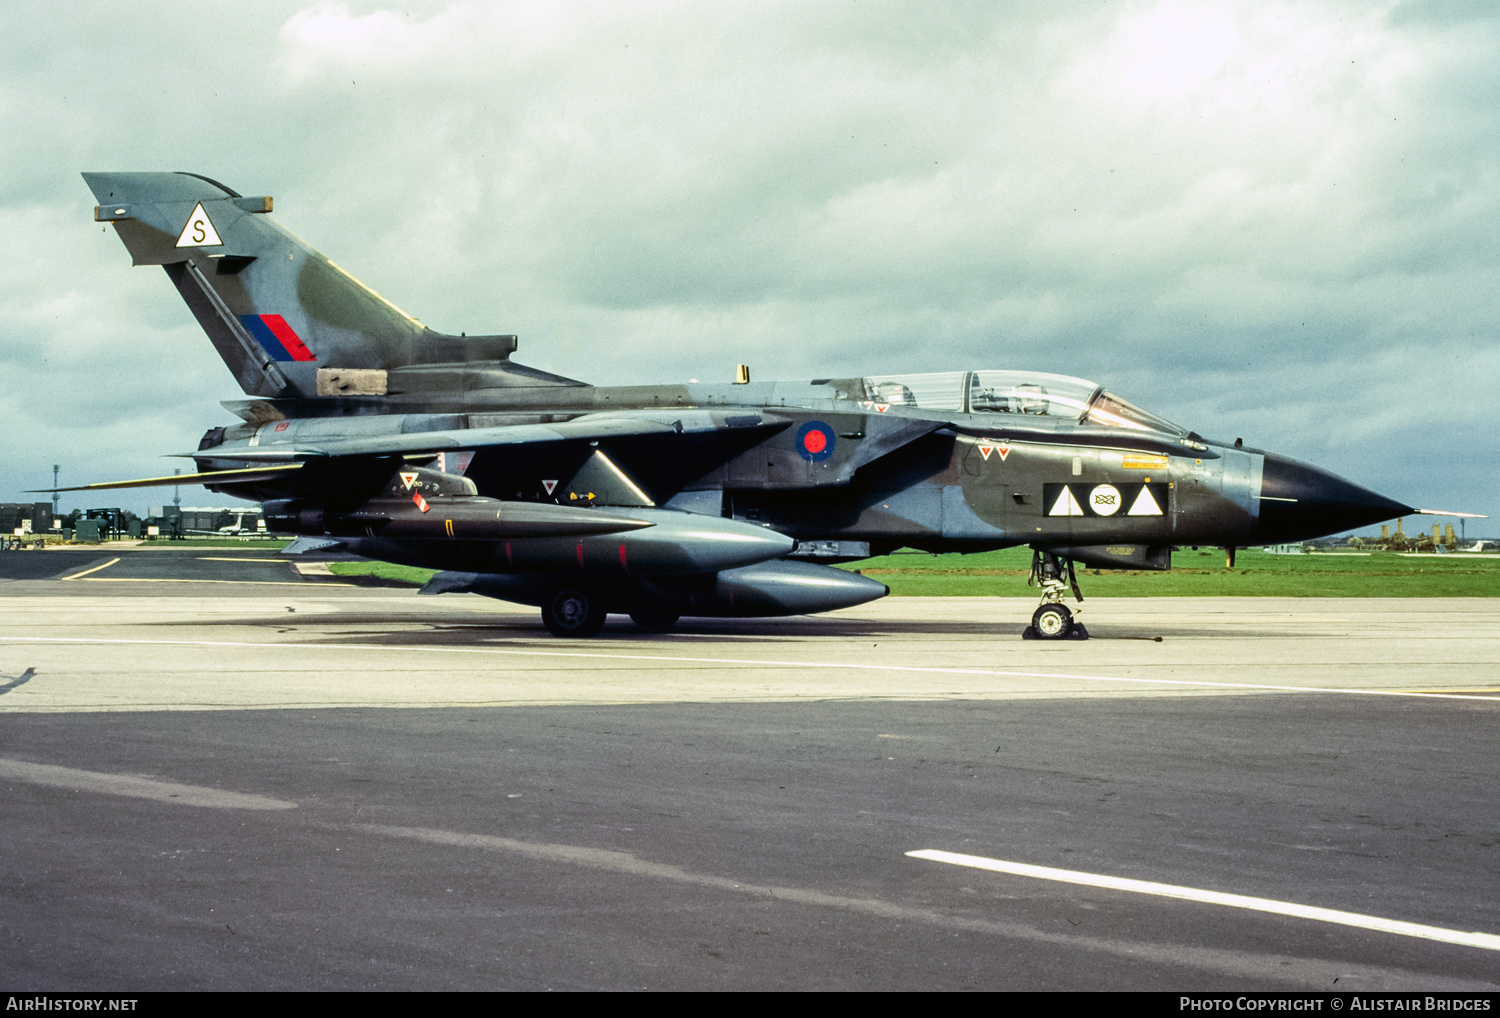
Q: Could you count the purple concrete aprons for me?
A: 0